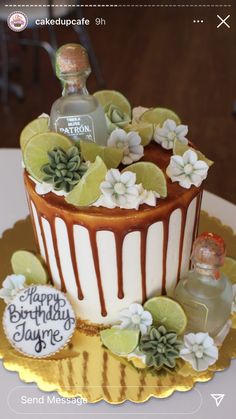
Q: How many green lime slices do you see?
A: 13